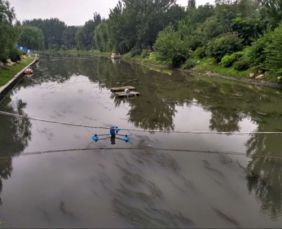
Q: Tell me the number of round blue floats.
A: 3